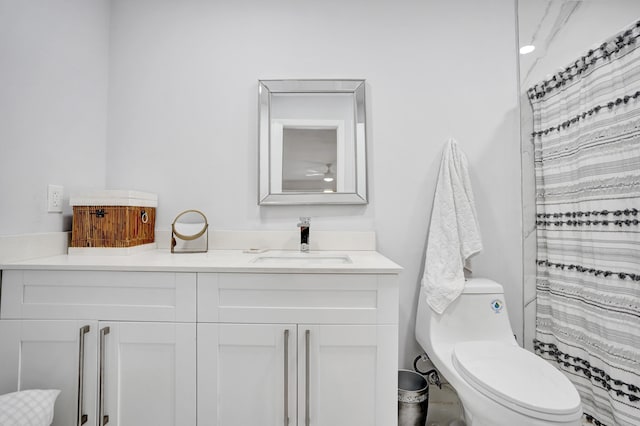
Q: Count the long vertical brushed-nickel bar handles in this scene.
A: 4